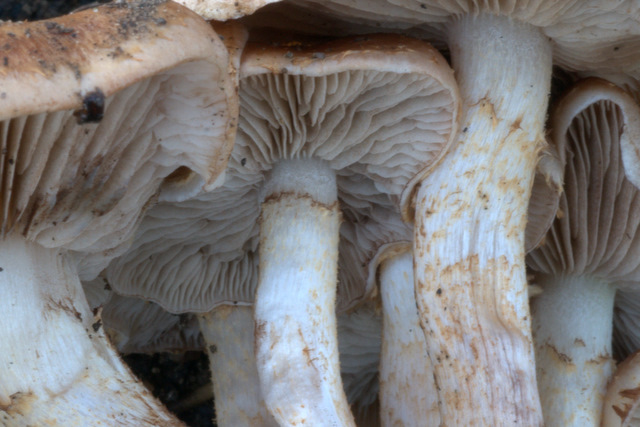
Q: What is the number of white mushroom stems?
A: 6